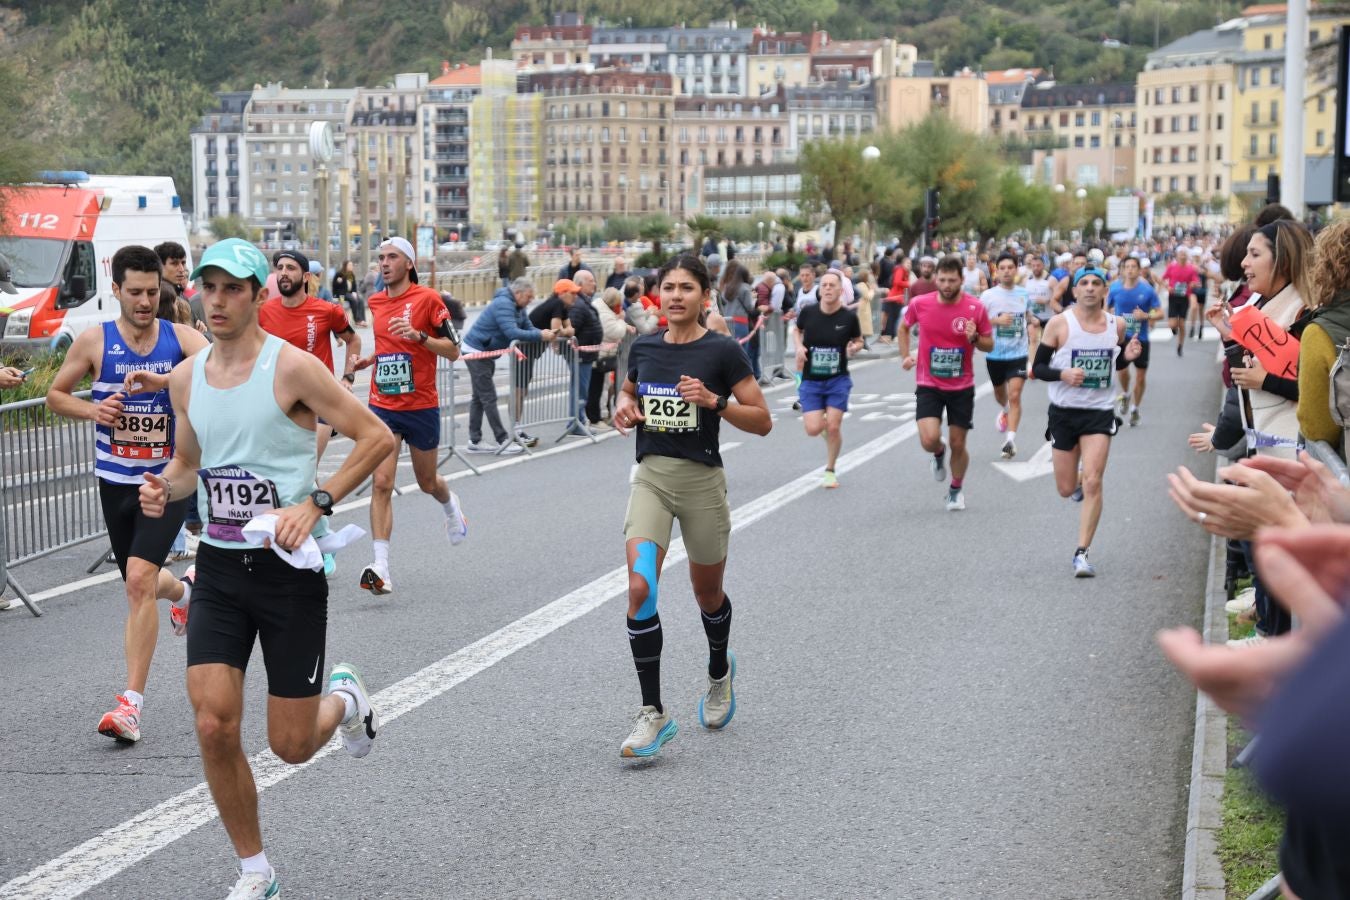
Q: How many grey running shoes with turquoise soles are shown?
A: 2